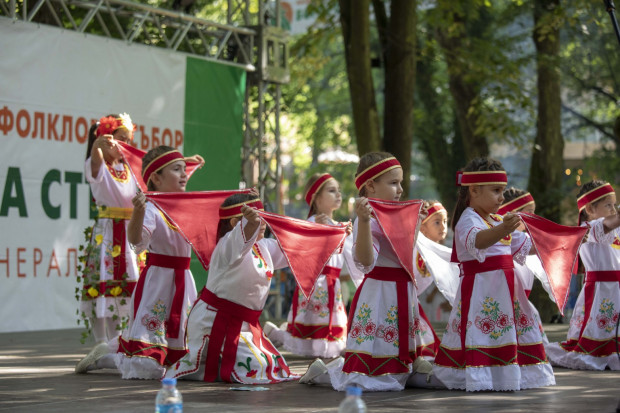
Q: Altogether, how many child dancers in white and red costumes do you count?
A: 9